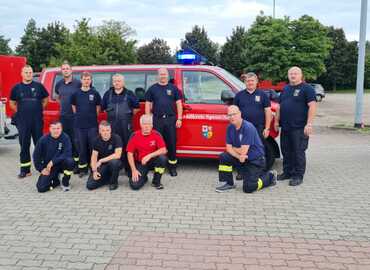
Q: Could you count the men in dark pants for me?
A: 11